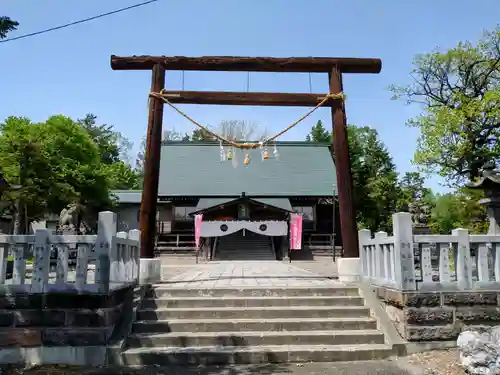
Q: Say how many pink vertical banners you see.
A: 2